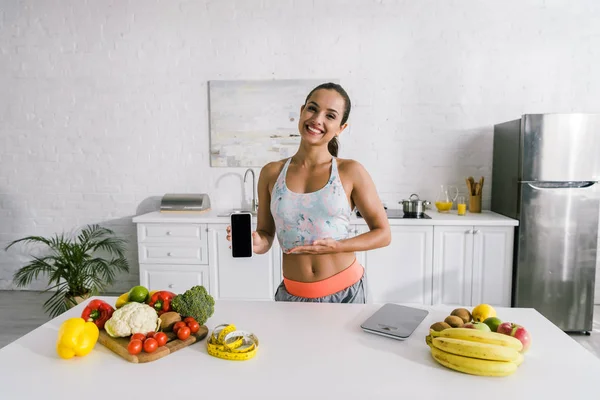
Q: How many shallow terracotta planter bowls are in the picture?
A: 0